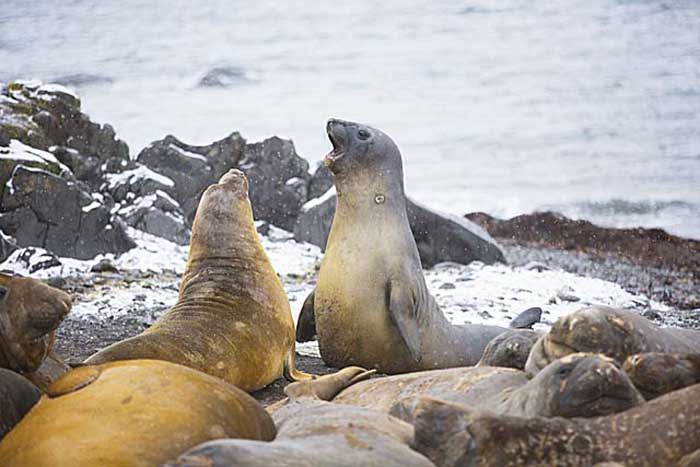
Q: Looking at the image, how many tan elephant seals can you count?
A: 2